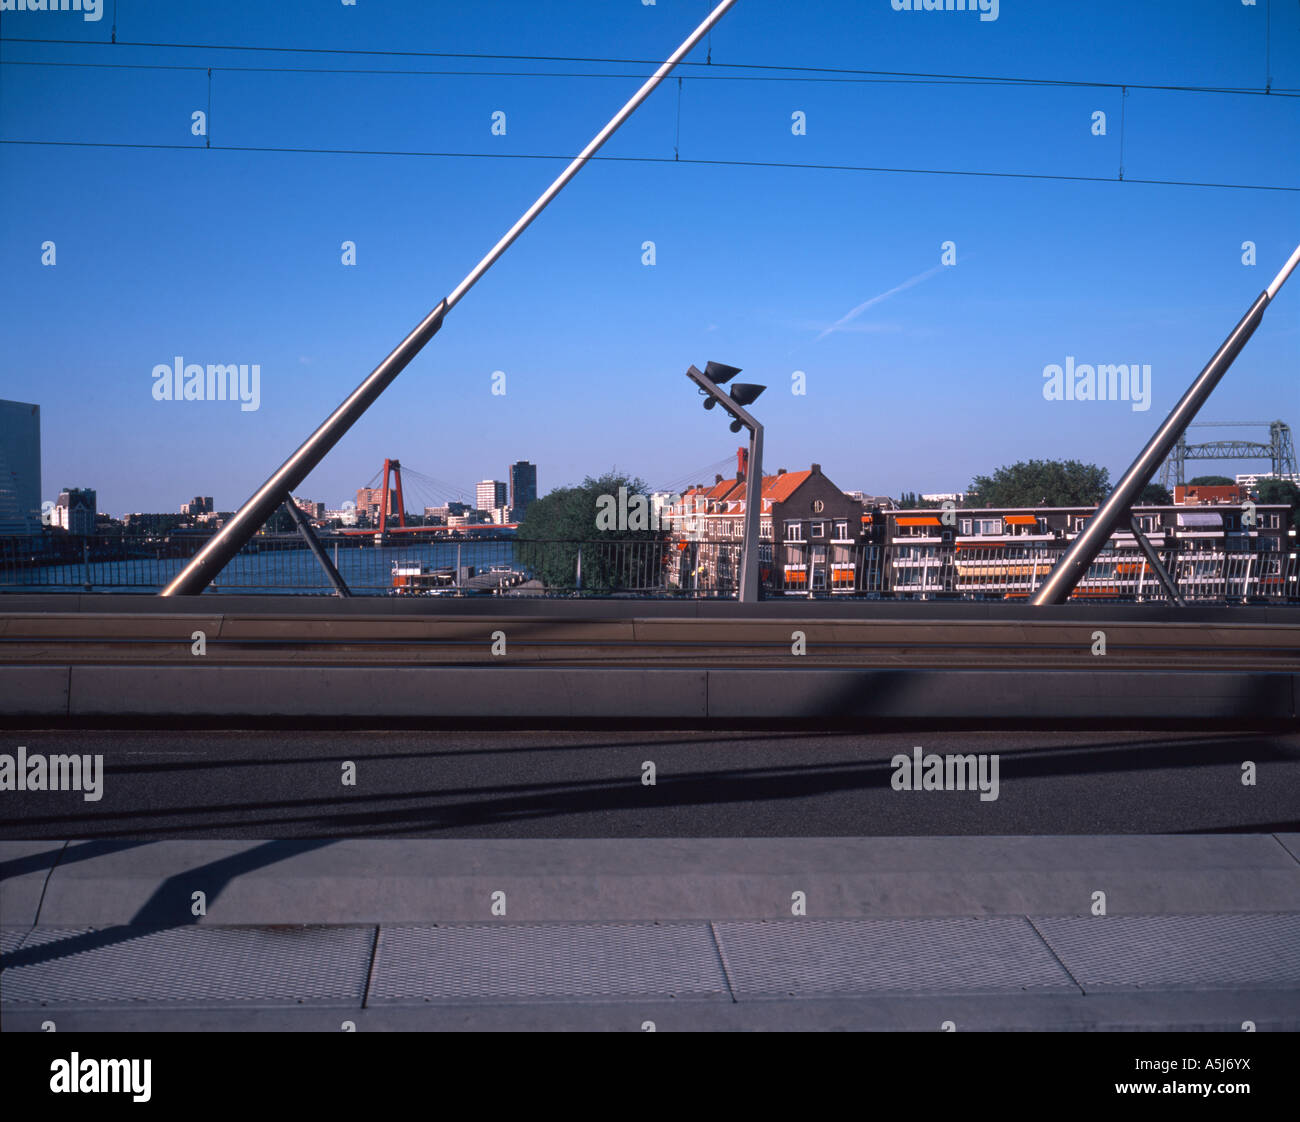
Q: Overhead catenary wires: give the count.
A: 3